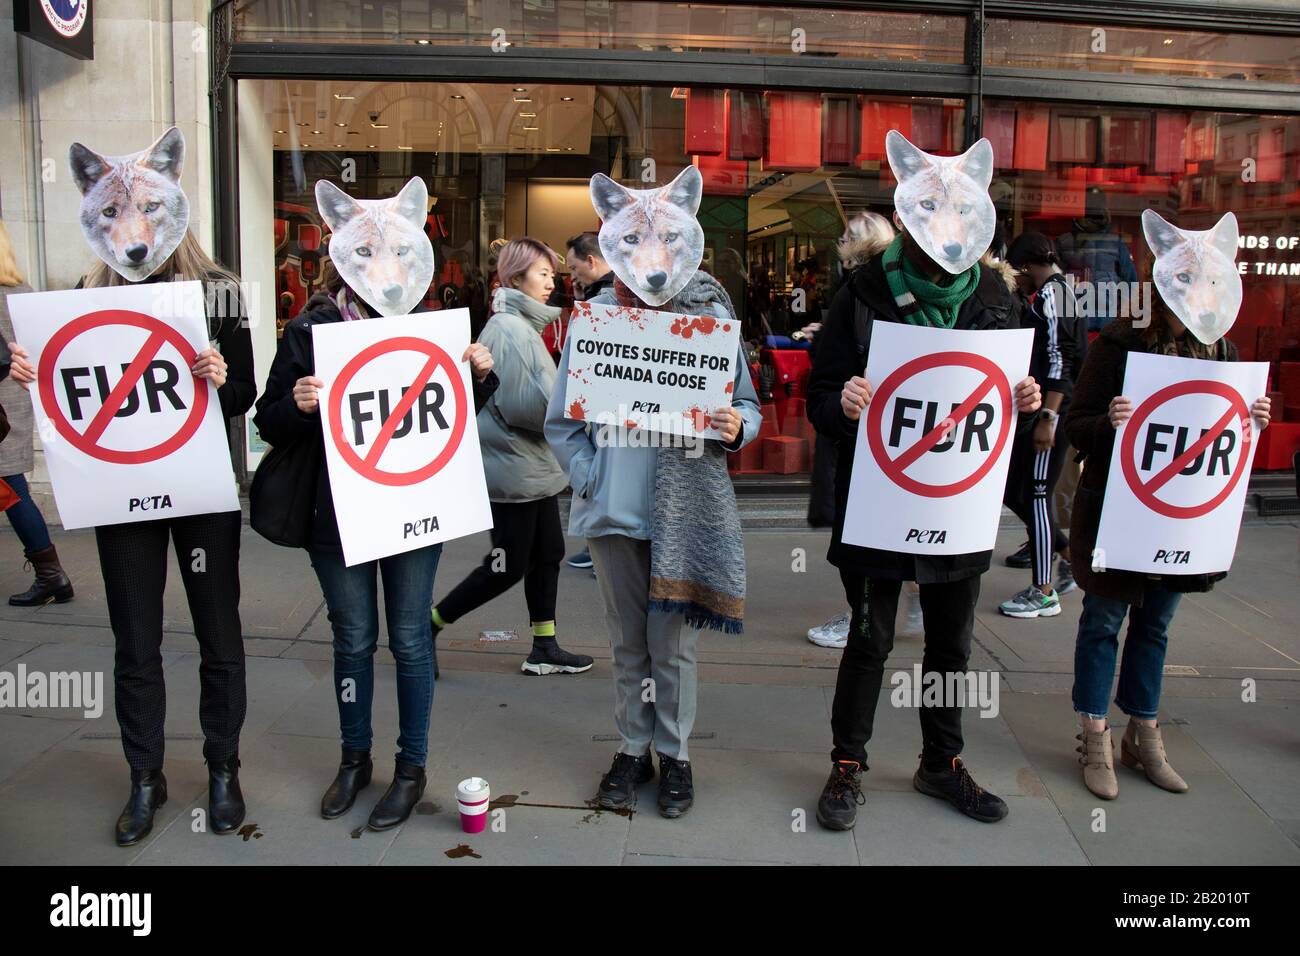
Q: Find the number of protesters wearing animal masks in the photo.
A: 5